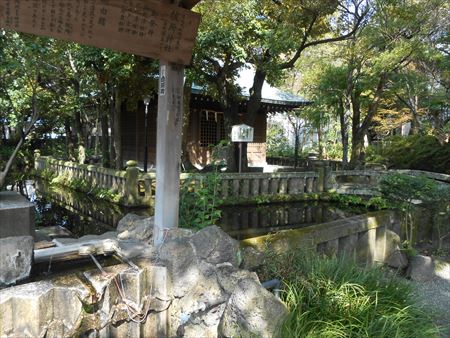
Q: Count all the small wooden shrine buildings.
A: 1